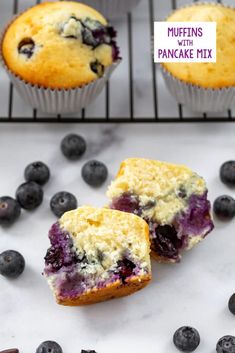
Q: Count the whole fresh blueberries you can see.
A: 13